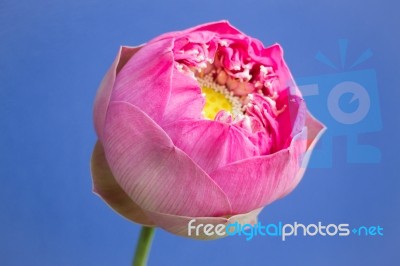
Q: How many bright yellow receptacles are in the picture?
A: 1